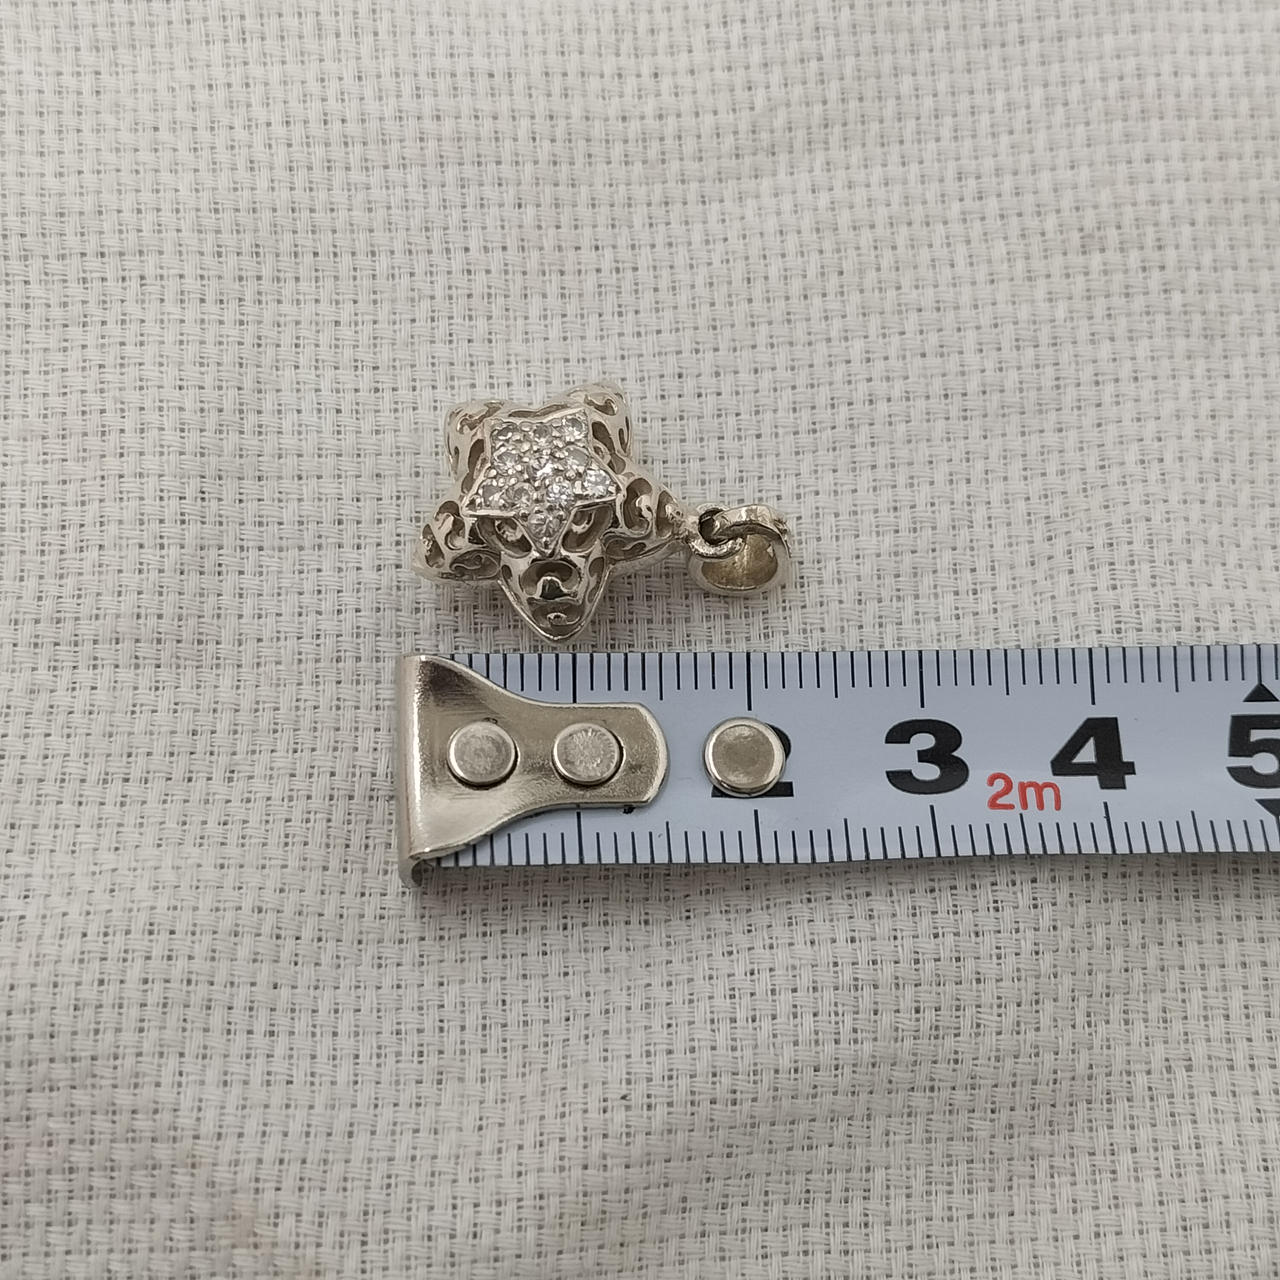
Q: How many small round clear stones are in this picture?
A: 11